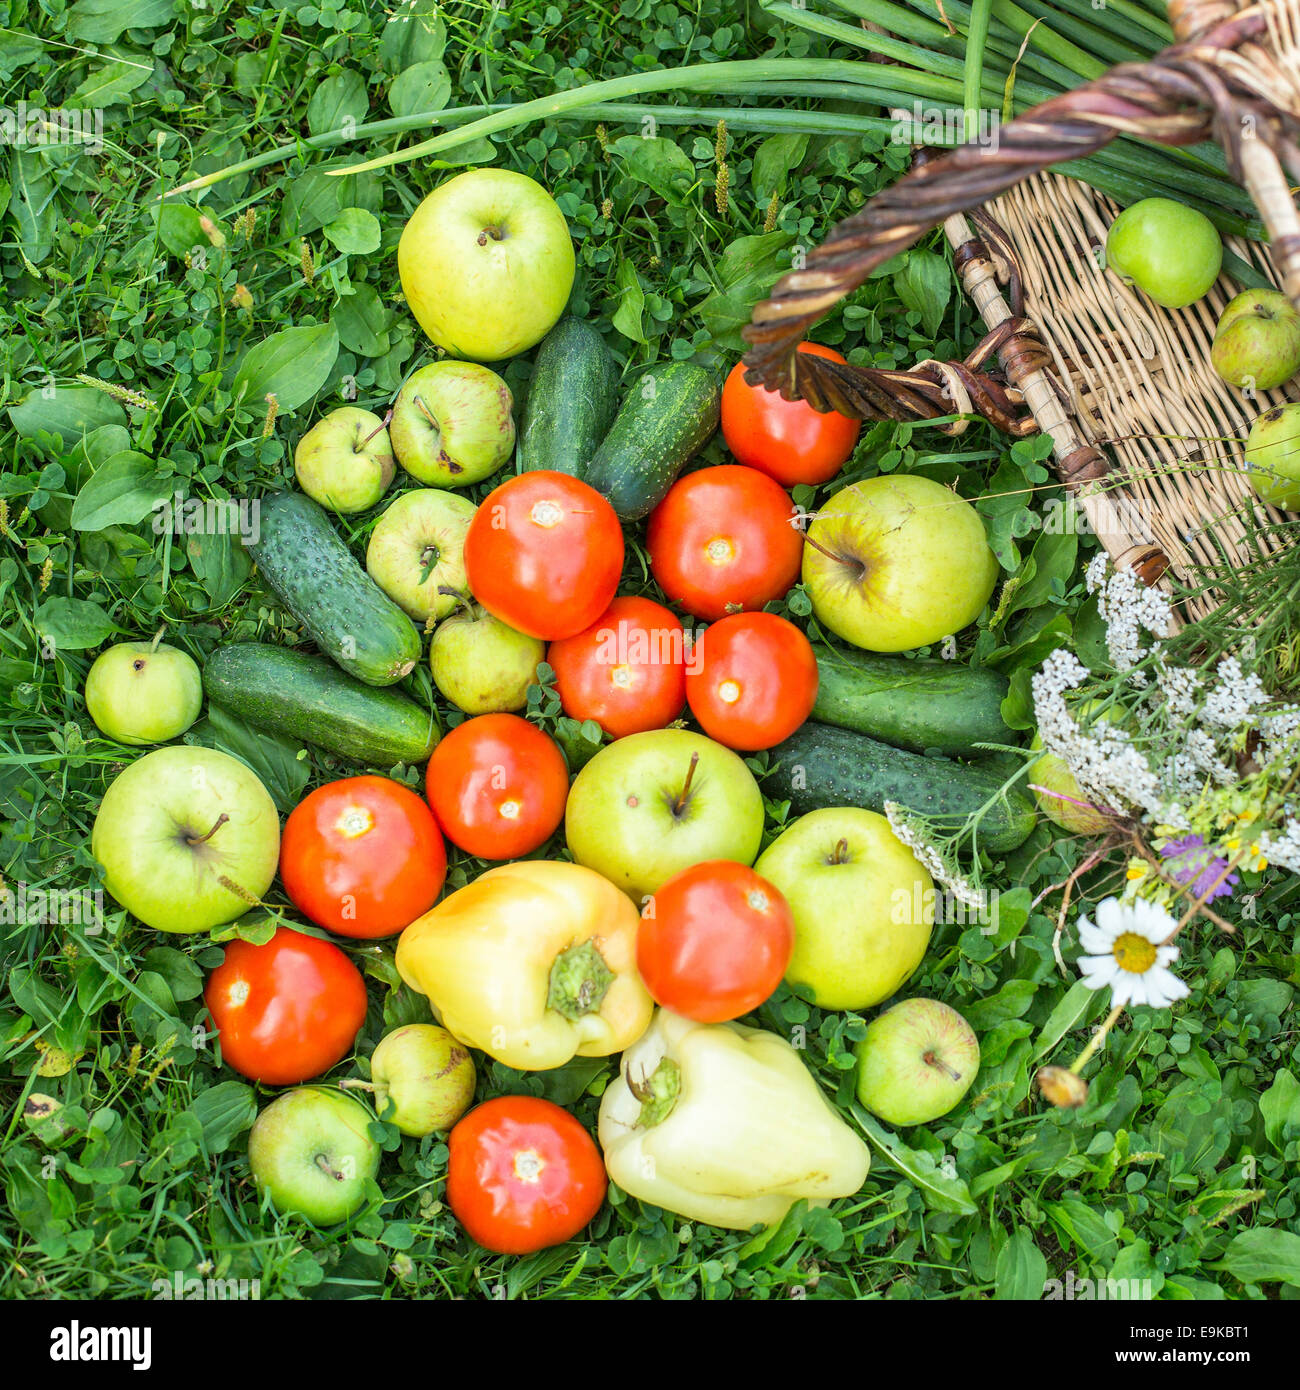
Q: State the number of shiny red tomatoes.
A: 10